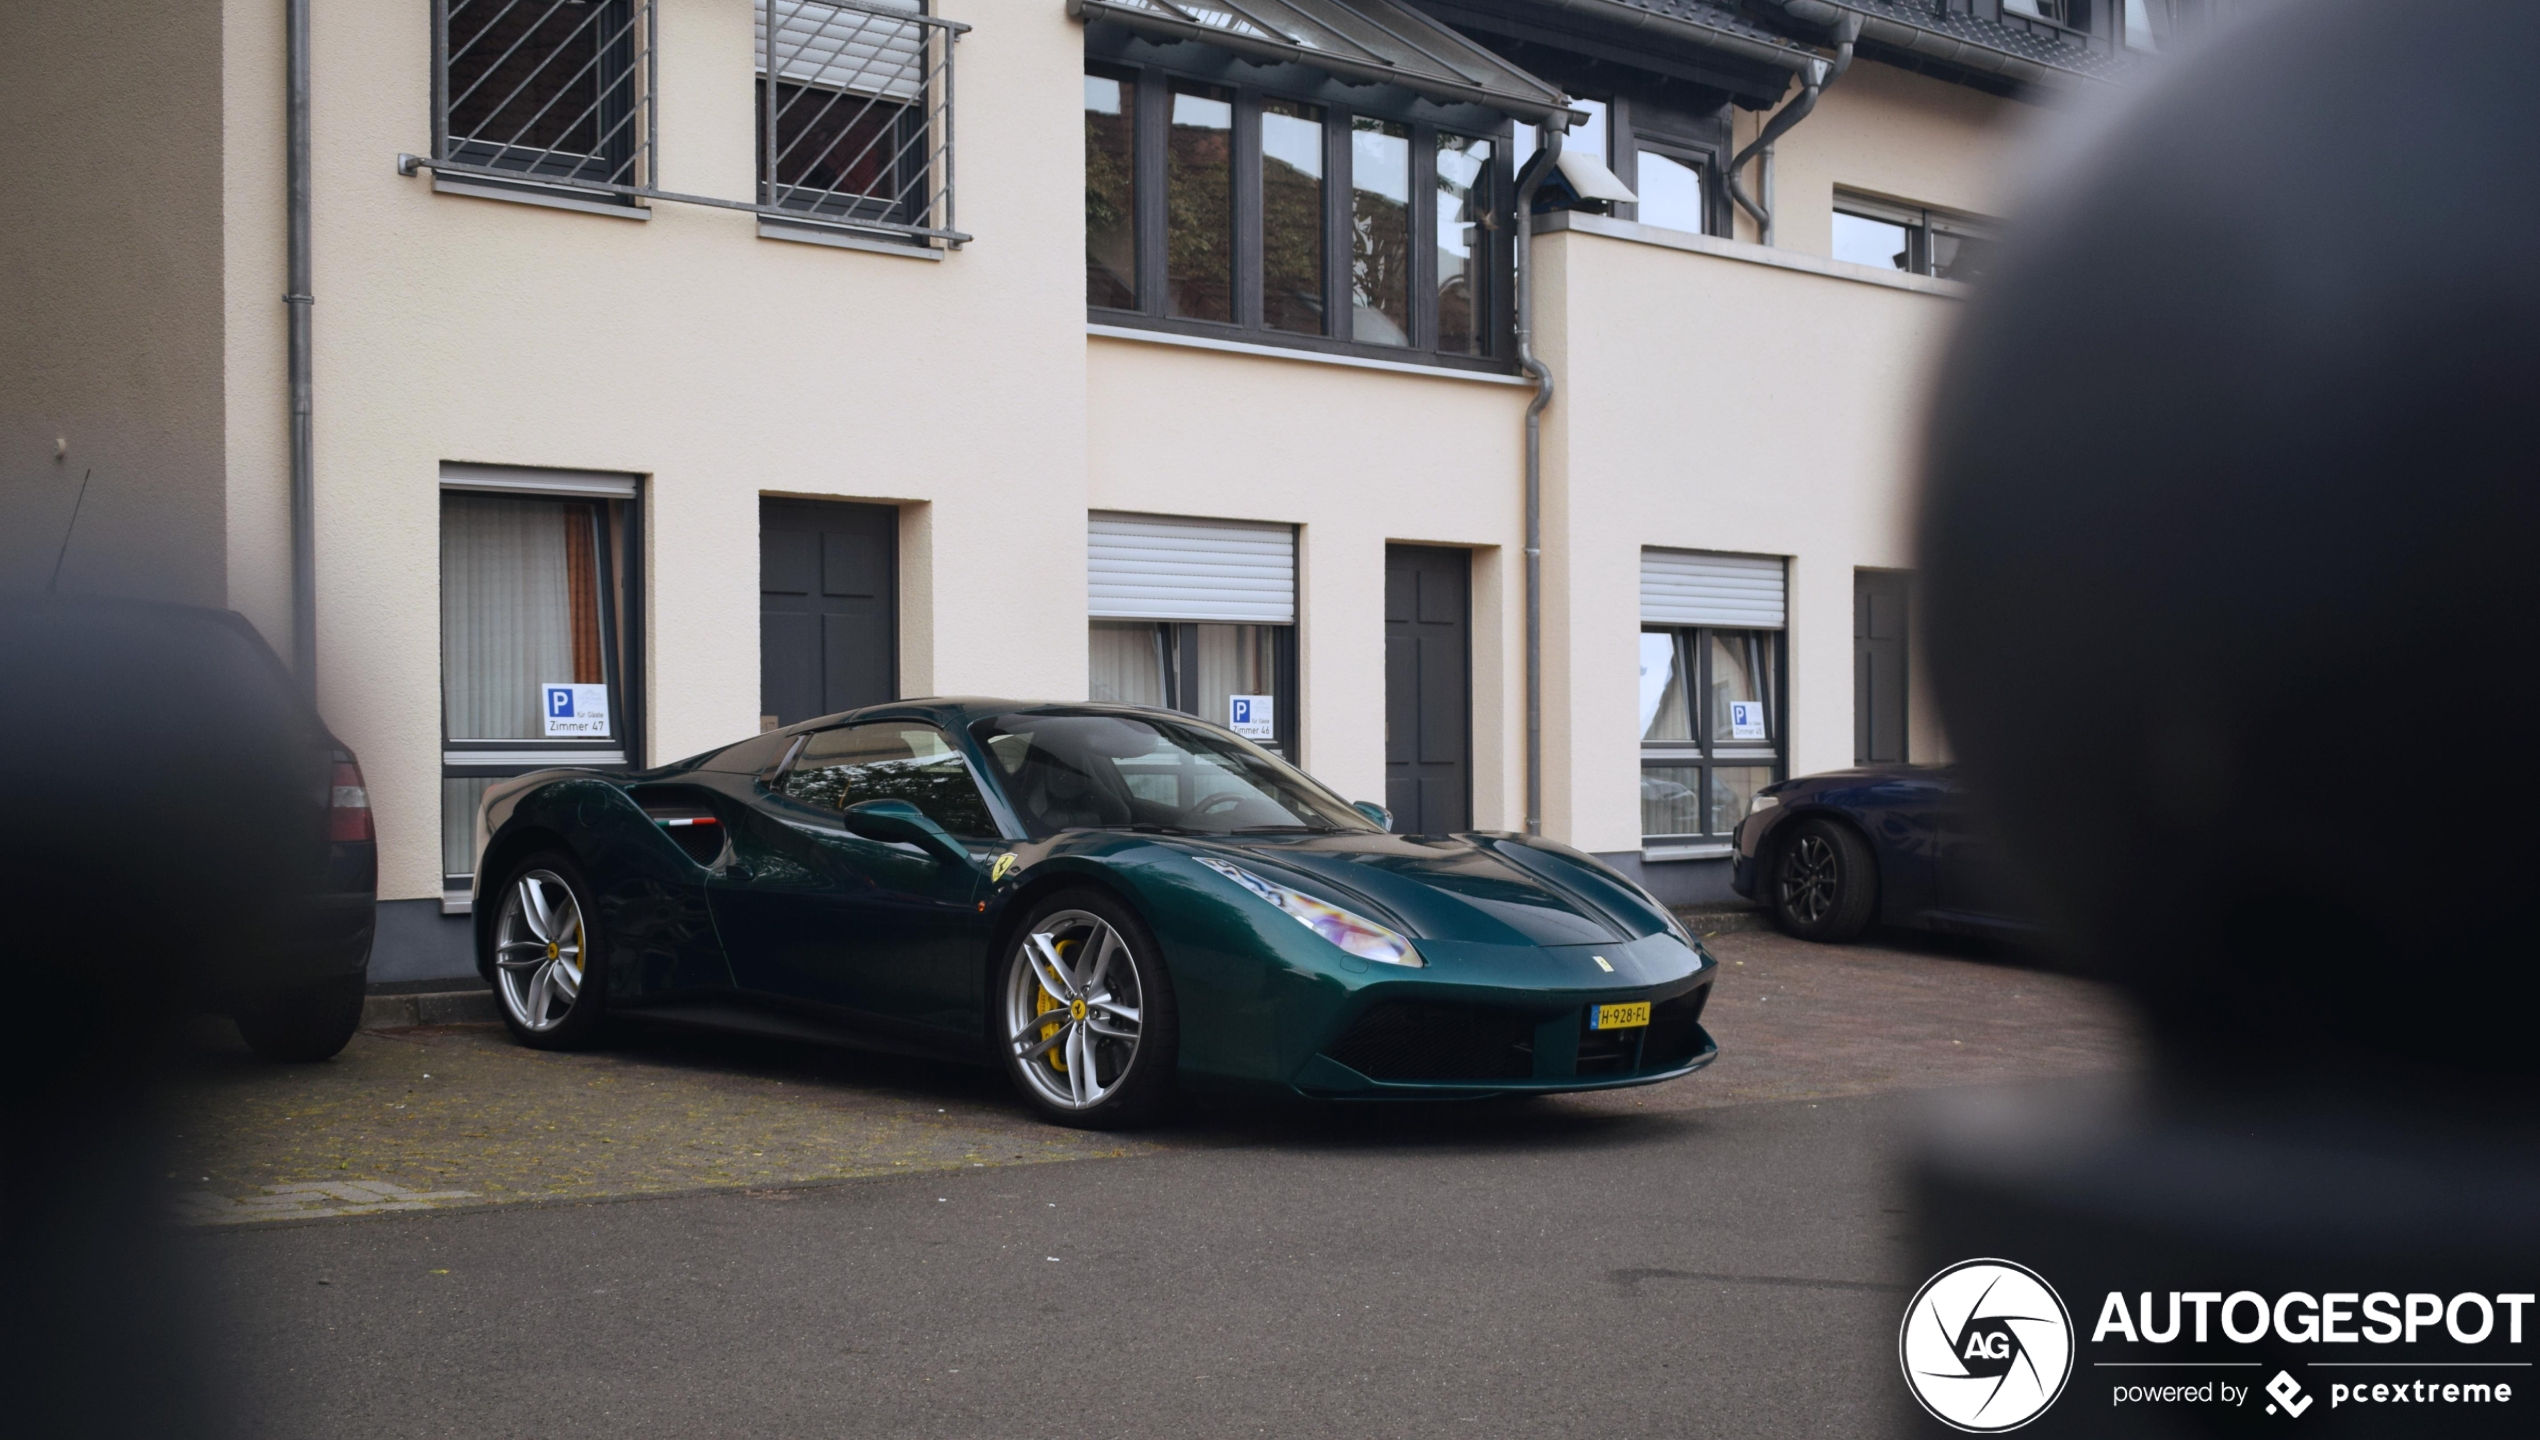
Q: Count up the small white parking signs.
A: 3